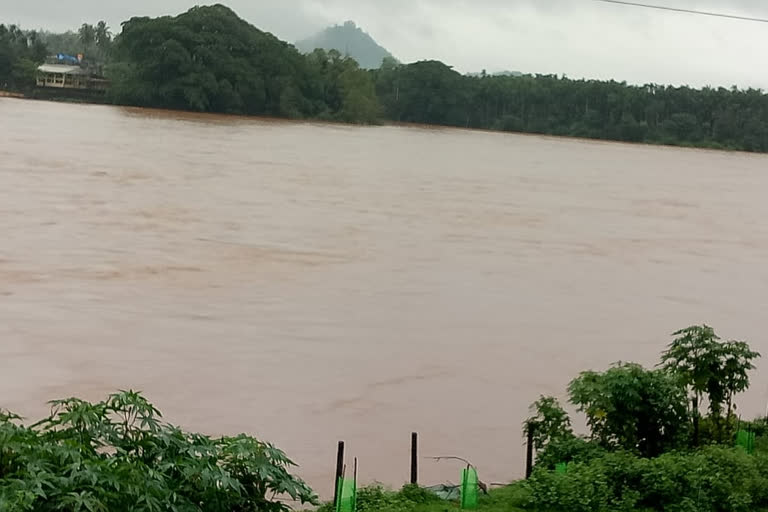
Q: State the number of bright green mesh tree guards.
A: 4